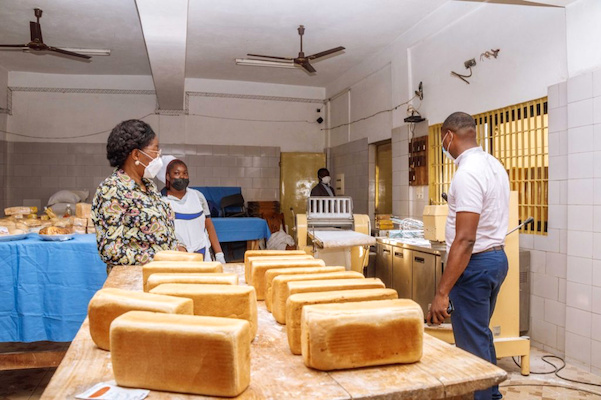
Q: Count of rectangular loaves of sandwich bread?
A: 14